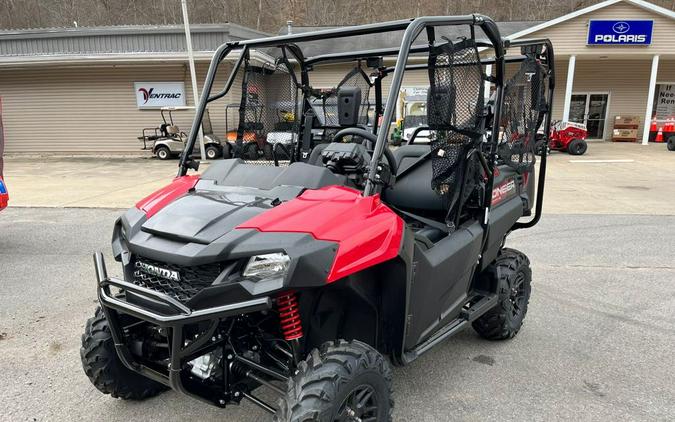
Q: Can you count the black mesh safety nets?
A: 4